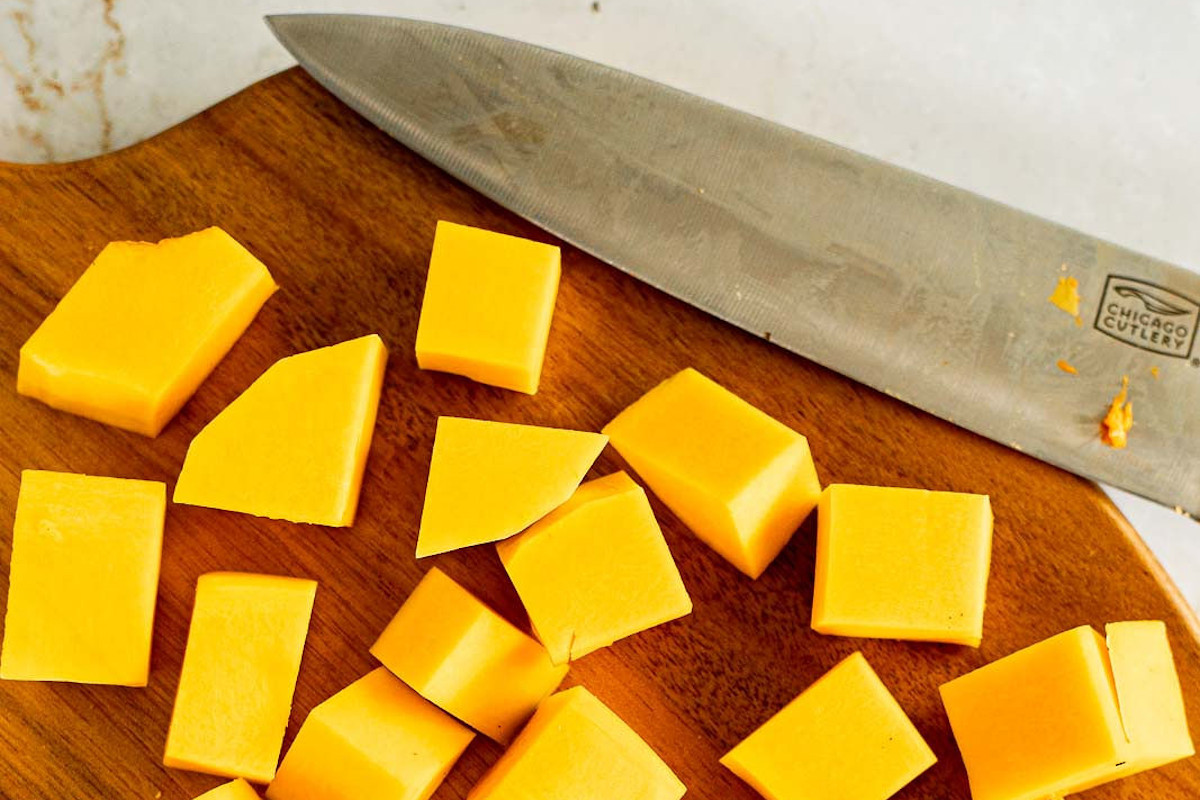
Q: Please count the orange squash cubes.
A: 15